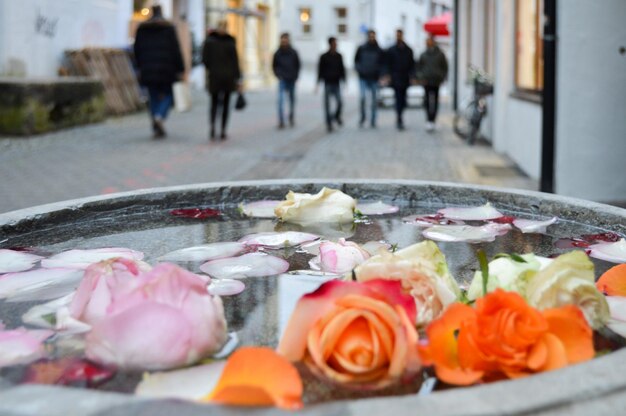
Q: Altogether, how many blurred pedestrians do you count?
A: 7